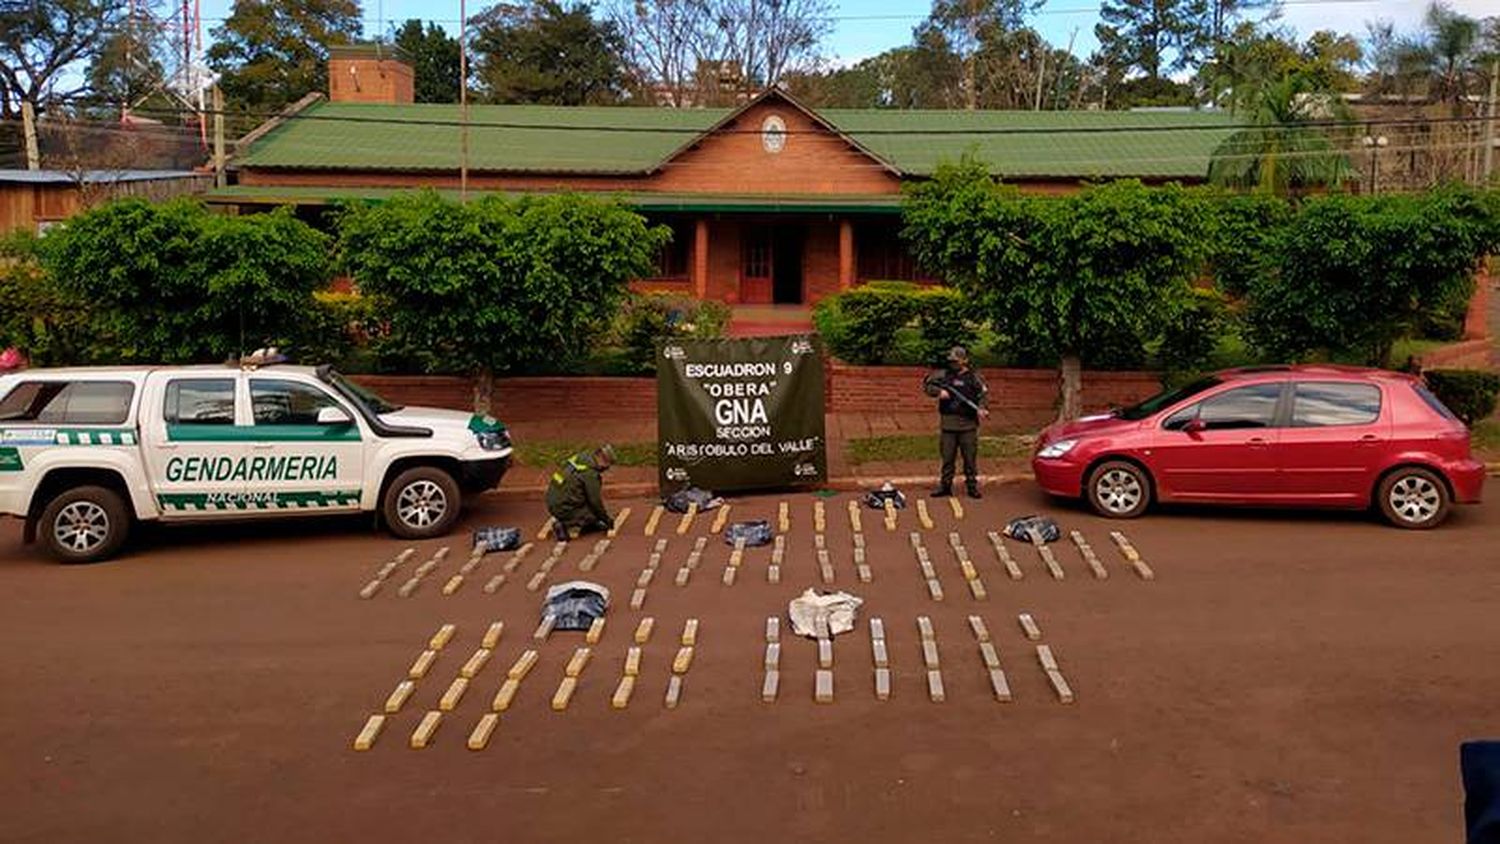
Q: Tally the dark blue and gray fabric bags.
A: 6